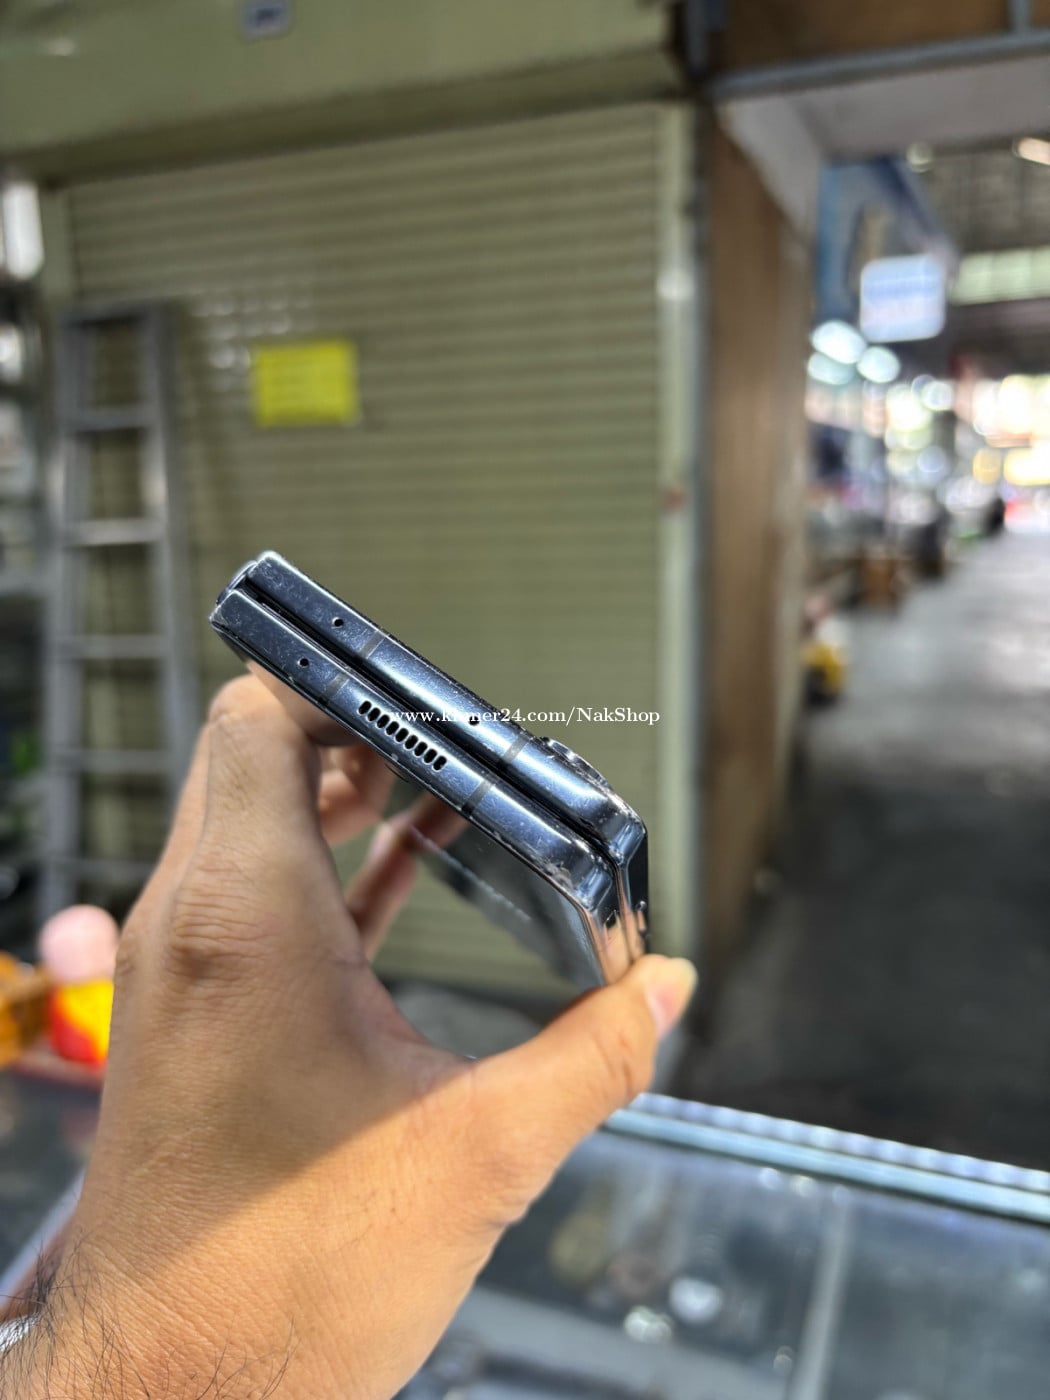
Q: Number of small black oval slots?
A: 9